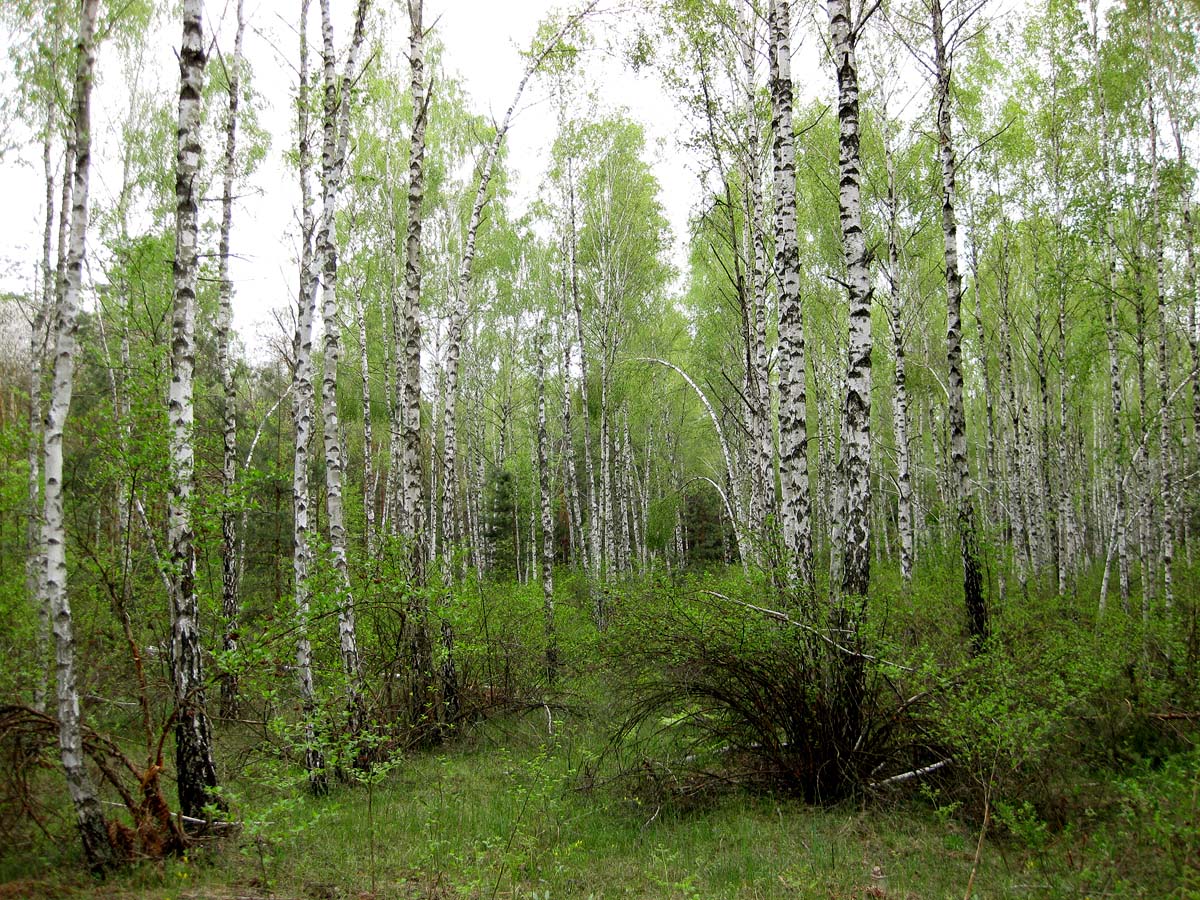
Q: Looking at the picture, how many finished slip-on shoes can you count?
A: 0